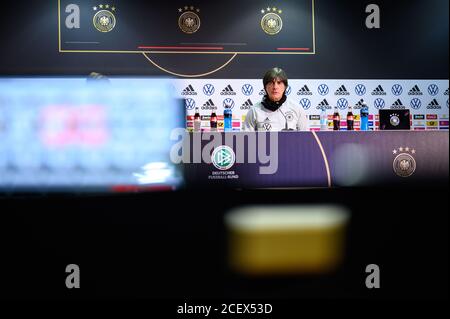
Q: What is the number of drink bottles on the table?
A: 7